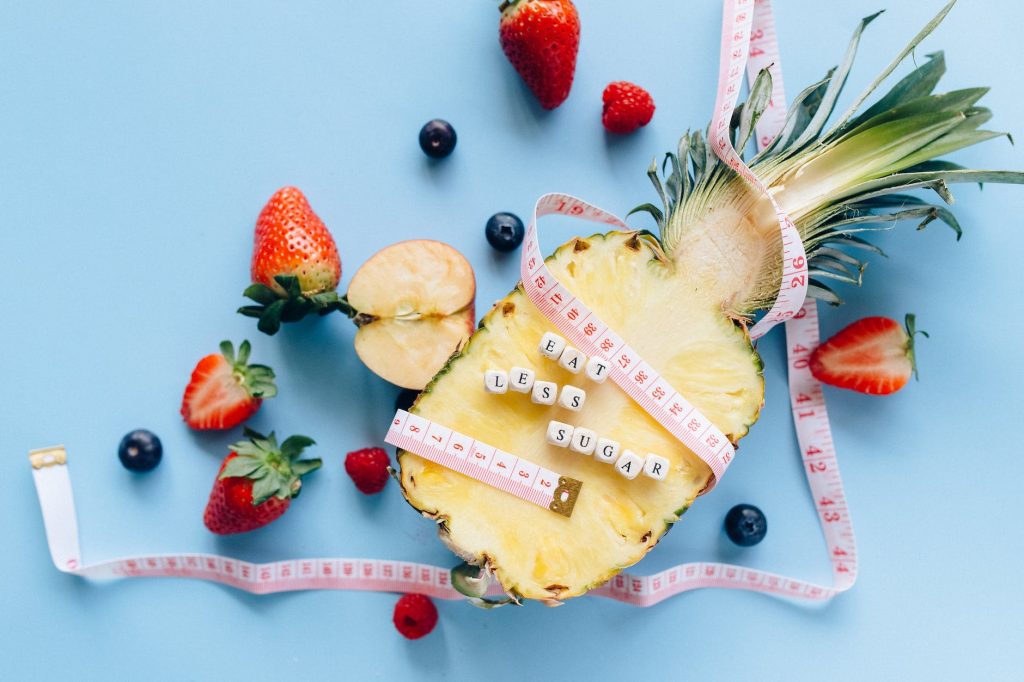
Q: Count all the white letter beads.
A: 12